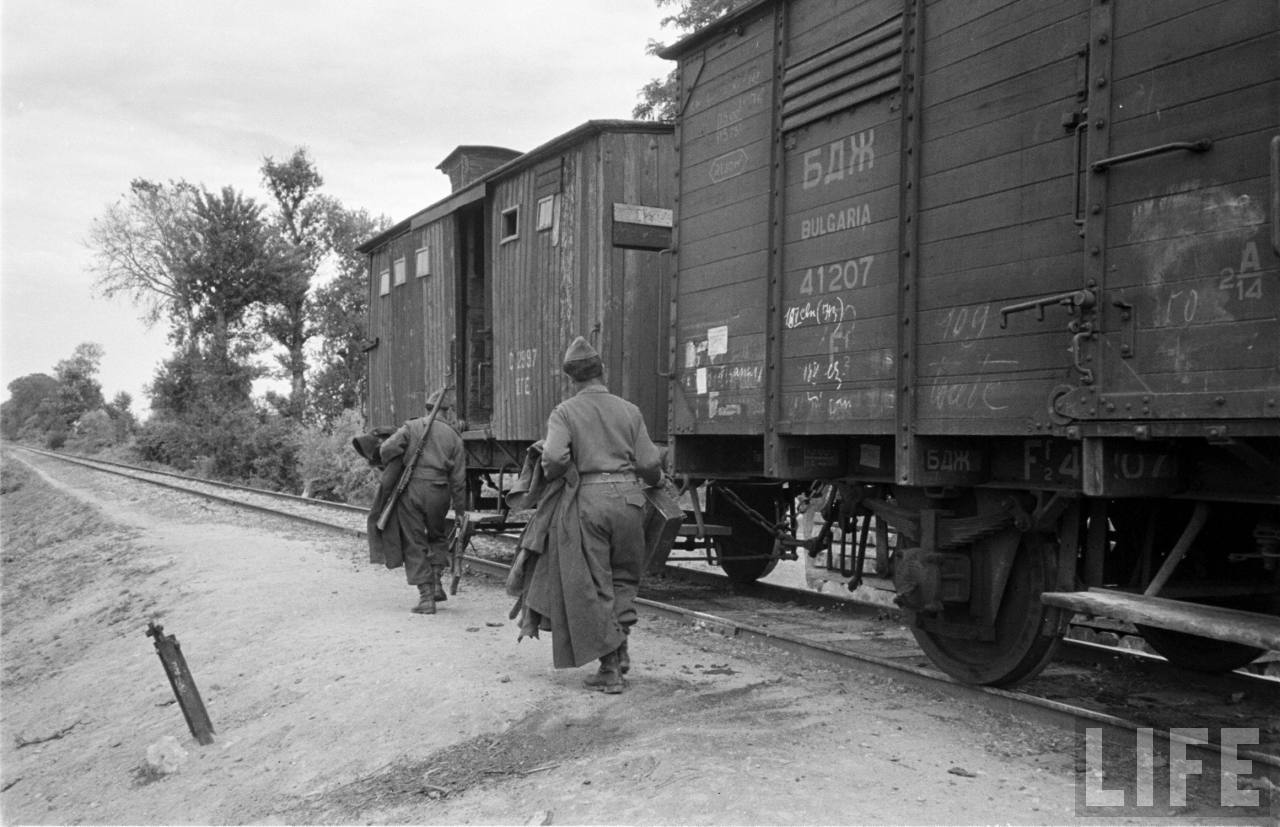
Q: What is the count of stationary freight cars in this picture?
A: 2